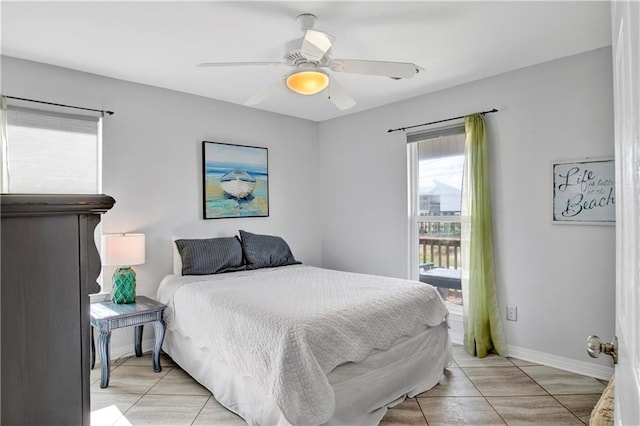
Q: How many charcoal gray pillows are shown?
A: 2